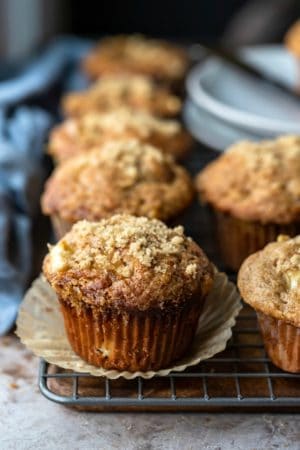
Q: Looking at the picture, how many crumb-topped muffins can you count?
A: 7